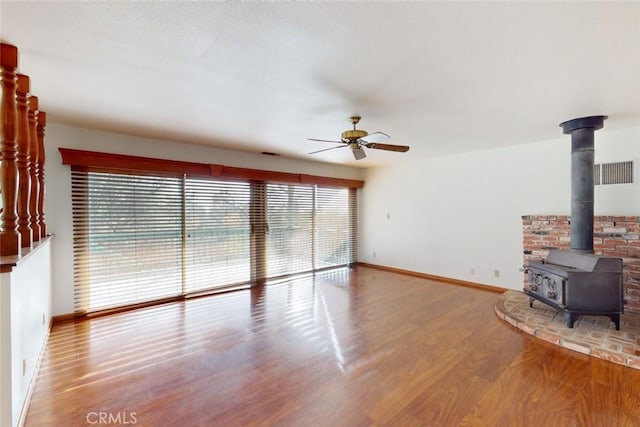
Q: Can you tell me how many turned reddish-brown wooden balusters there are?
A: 4